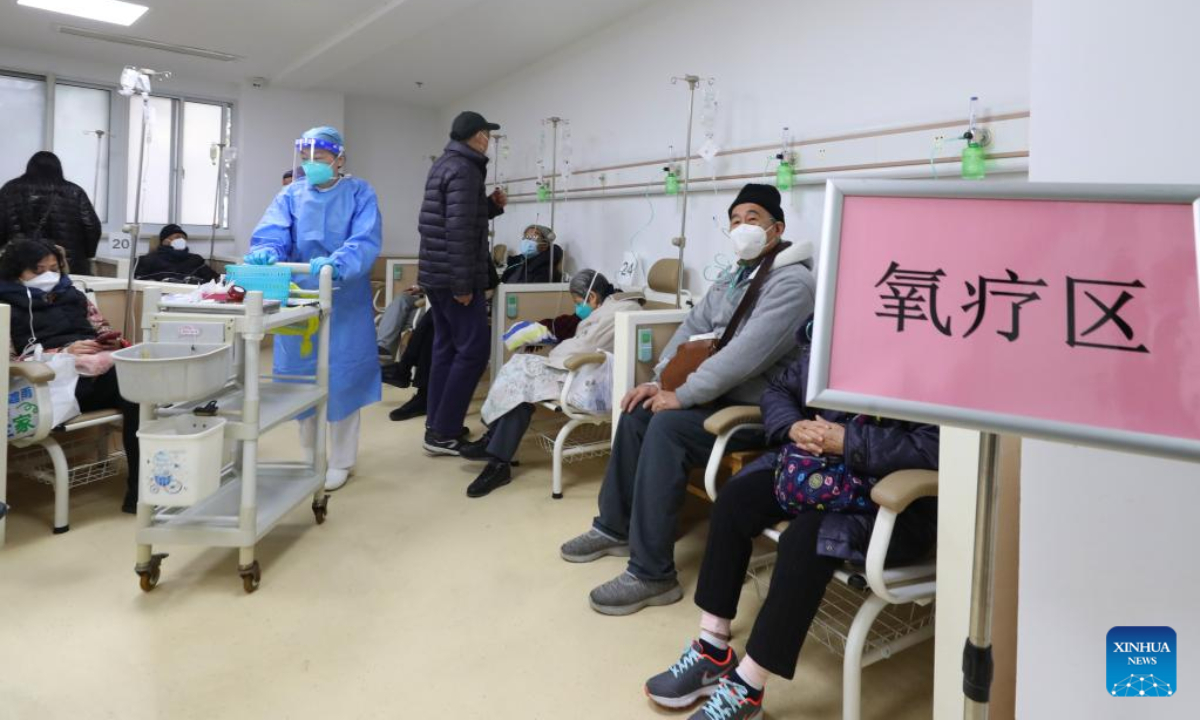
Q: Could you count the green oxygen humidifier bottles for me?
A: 4